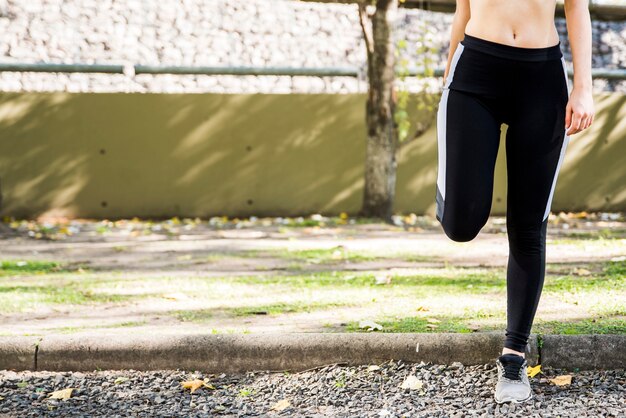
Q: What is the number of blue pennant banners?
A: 0